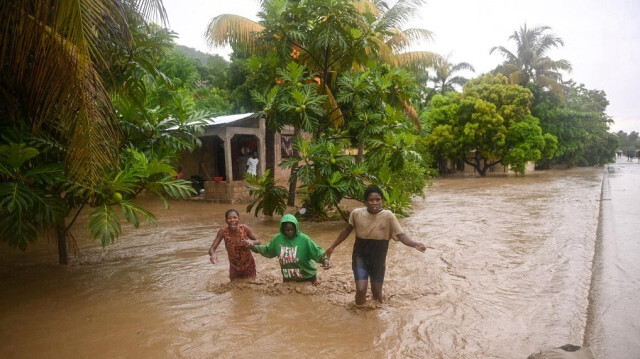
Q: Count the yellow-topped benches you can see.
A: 0